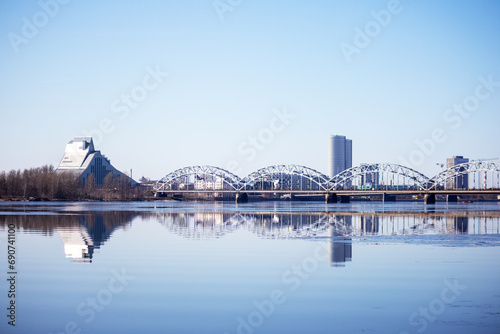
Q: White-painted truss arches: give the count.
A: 4